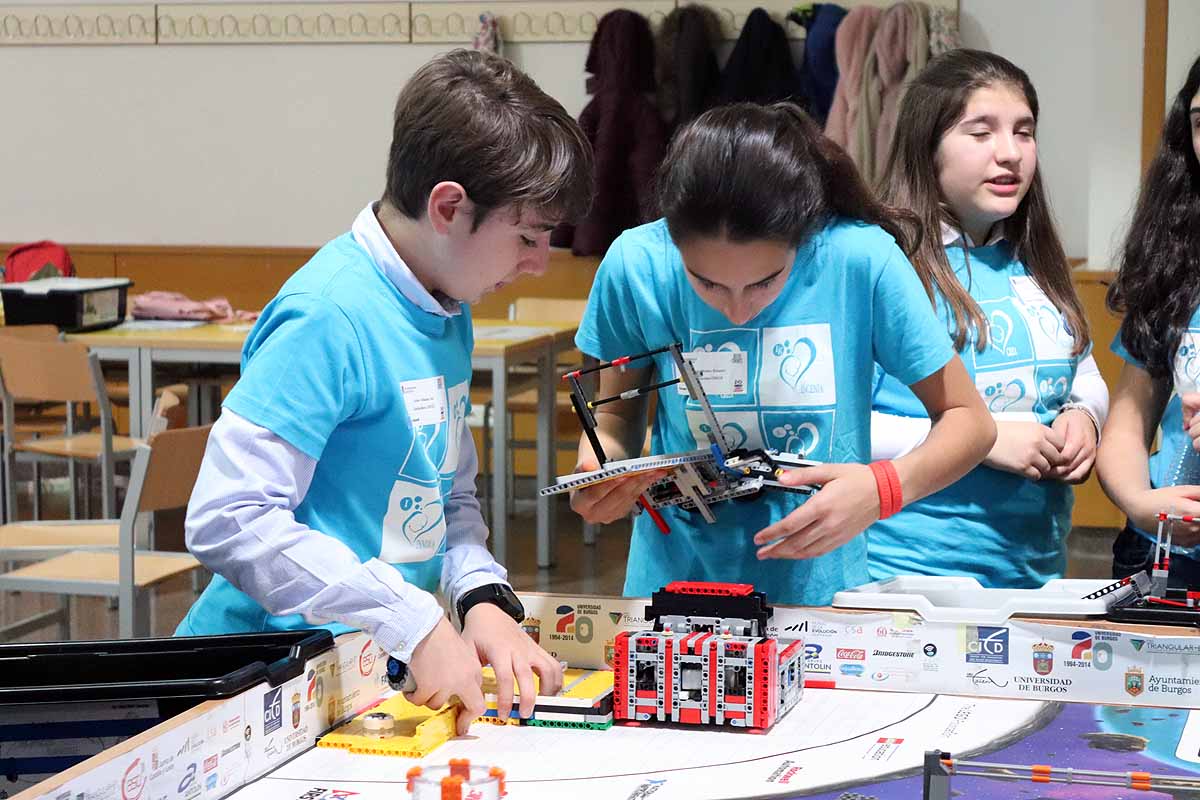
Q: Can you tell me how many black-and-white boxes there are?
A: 1